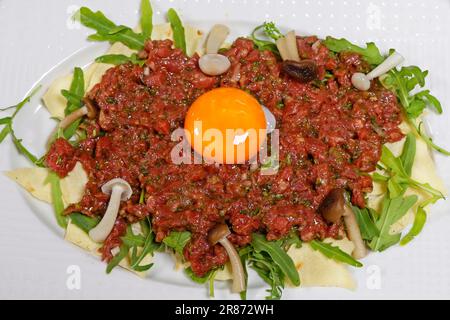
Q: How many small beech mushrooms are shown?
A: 7